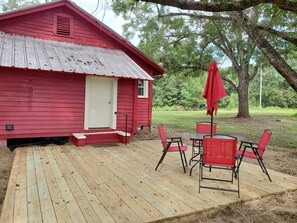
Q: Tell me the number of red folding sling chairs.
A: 4